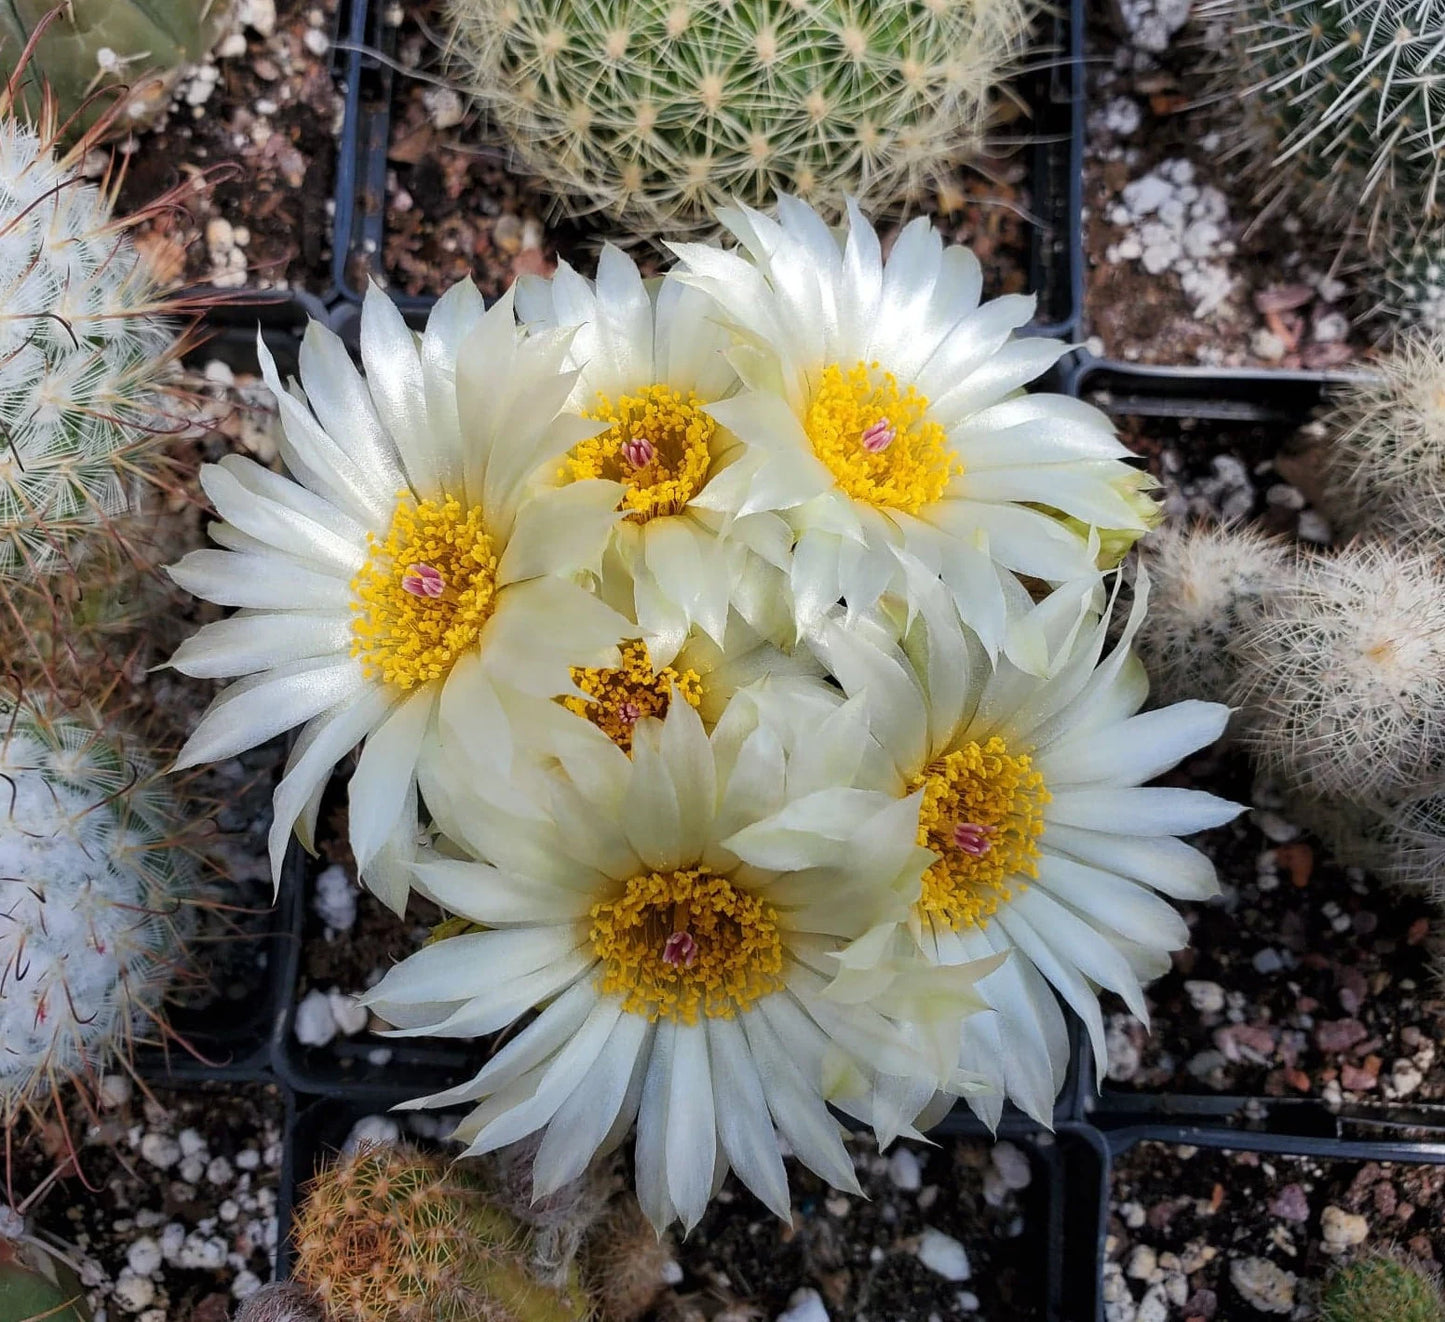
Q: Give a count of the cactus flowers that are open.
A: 6